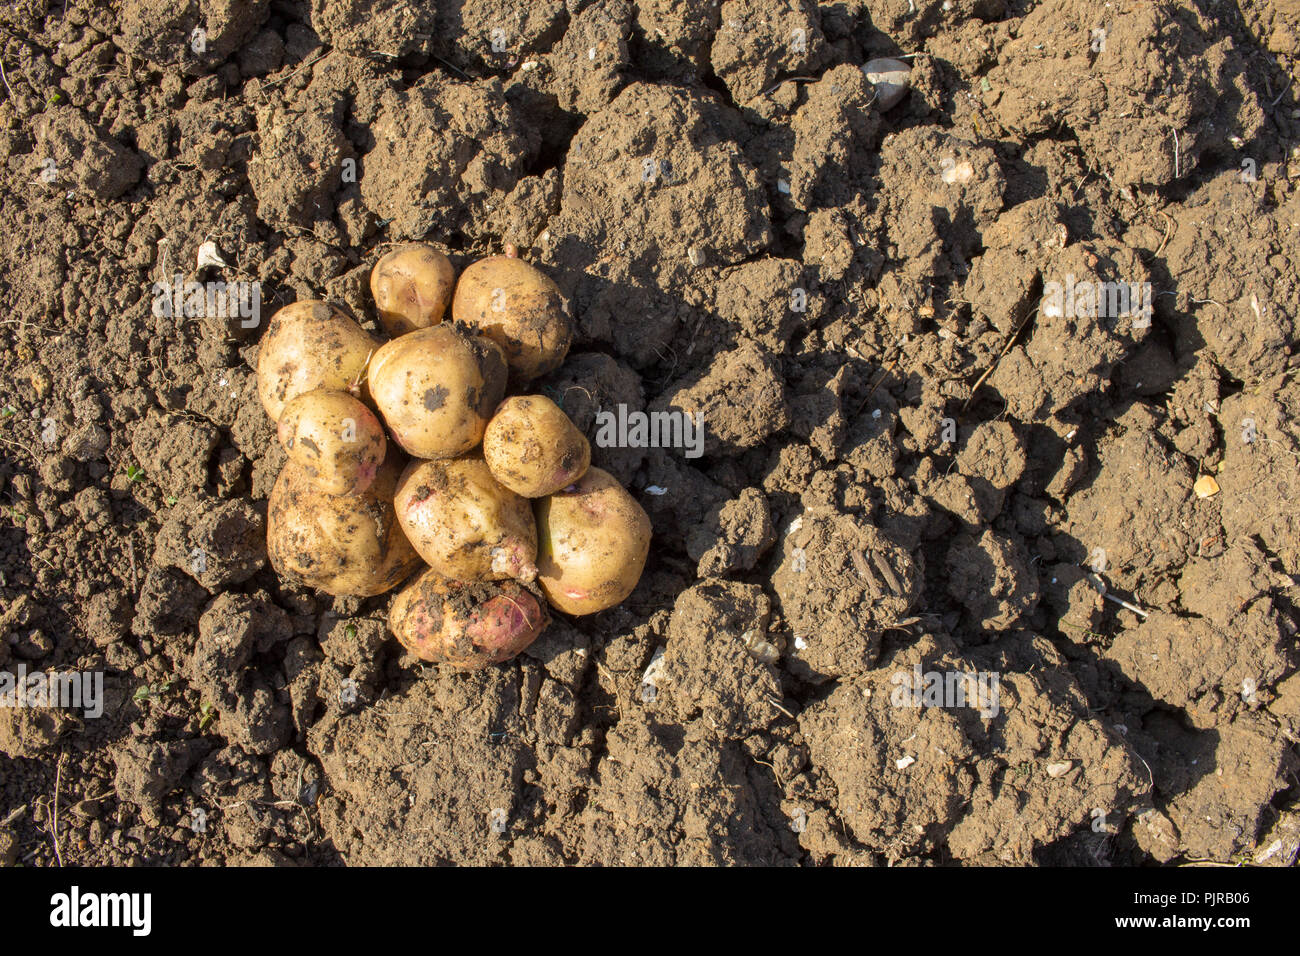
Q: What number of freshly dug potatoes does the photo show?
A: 10